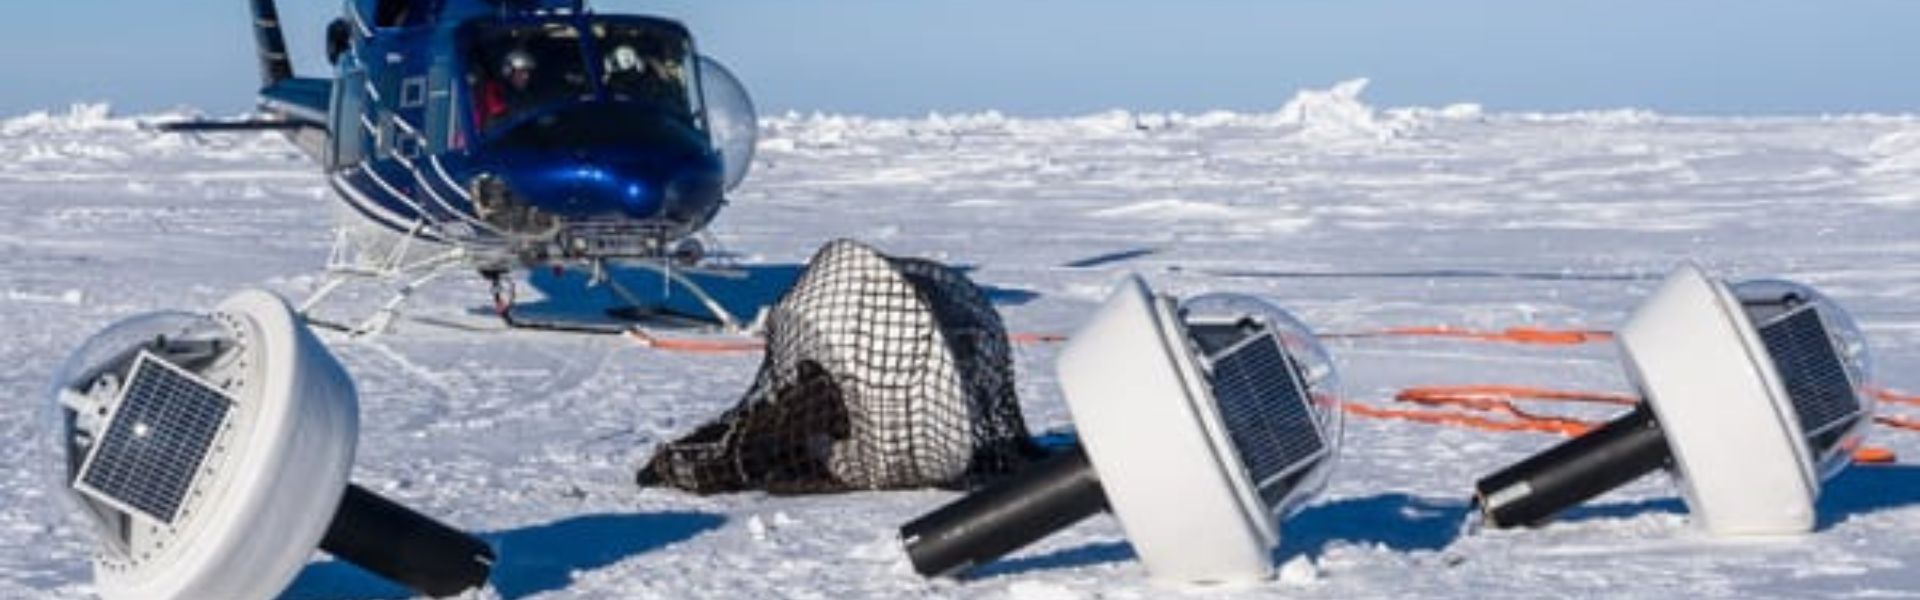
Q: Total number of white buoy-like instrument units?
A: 3